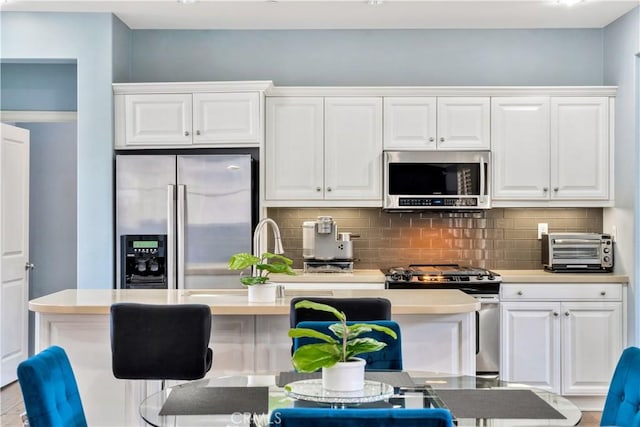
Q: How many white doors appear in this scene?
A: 11